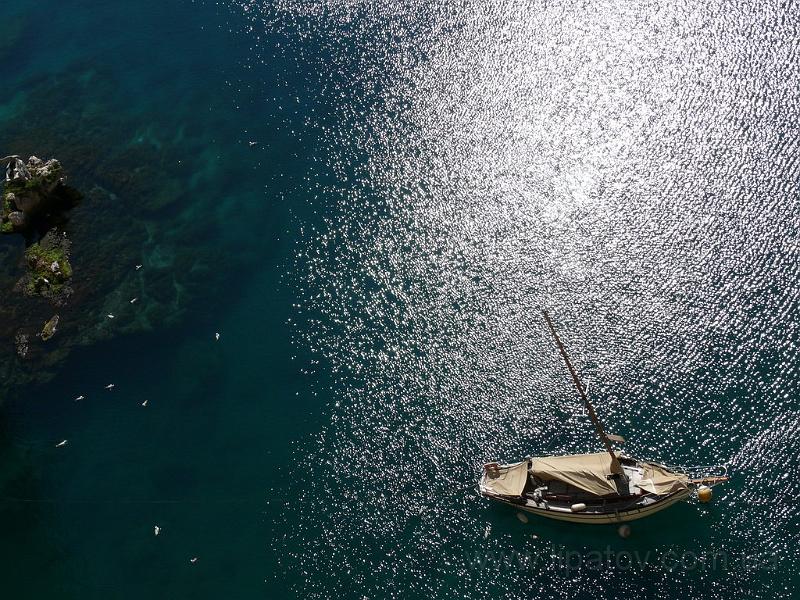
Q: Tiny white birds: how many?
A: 11